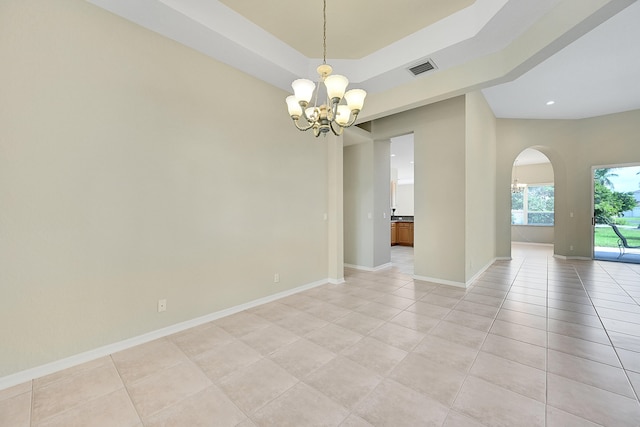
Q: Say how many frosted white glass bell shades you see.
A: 6